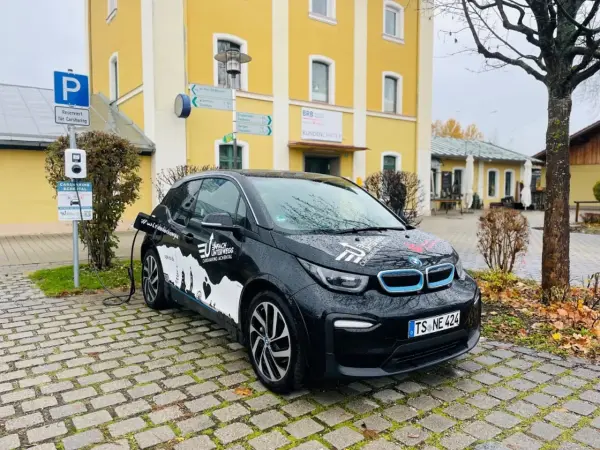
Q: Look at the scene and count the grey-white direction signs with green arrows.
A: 4